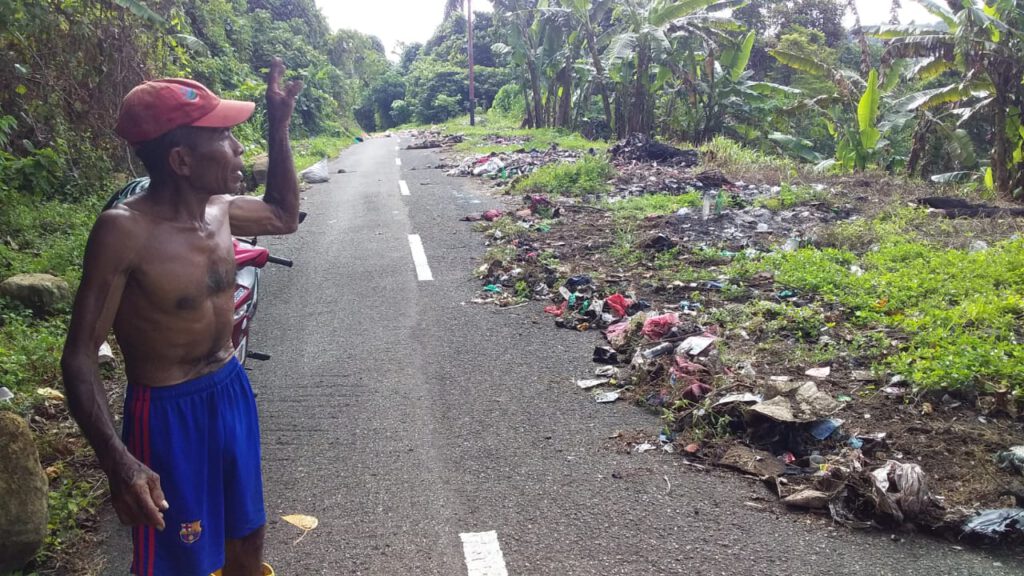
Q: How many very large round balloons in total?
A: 0